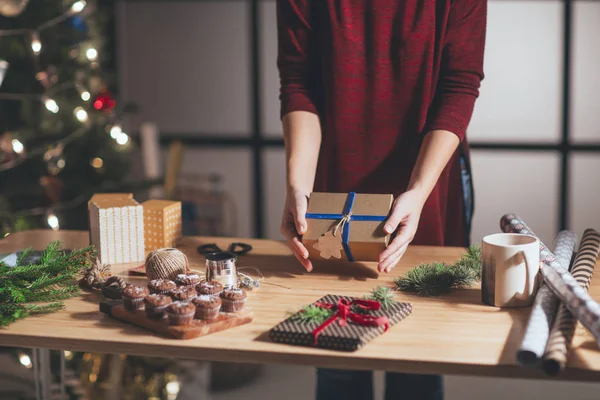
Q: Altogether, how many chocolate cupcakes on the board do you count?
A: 9